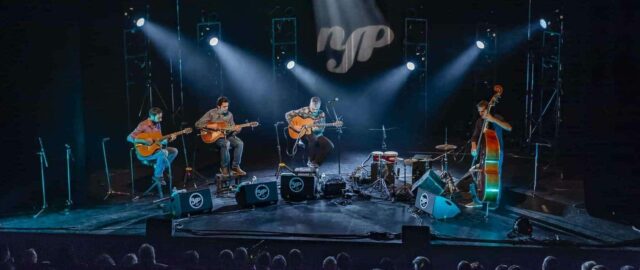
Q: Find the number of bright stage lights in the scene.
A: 6